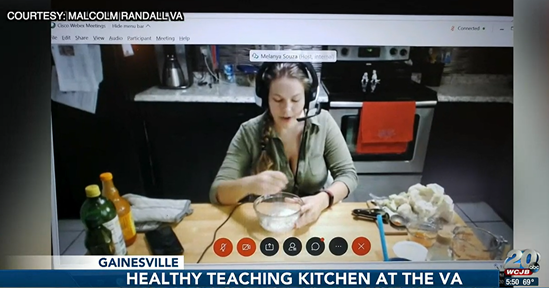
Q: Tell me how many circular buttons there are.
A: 7